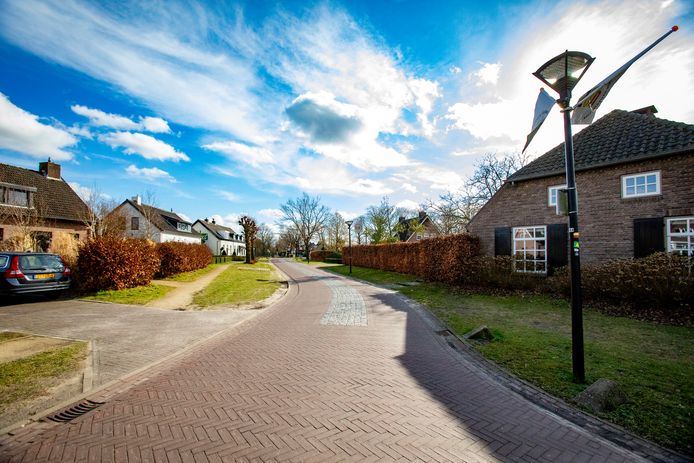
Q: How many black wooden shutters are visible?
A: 3